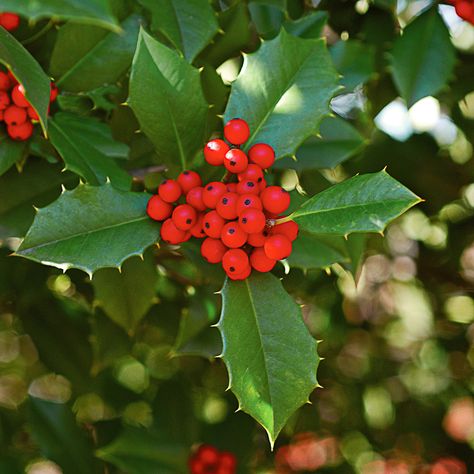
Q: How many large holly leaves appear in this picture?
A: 5